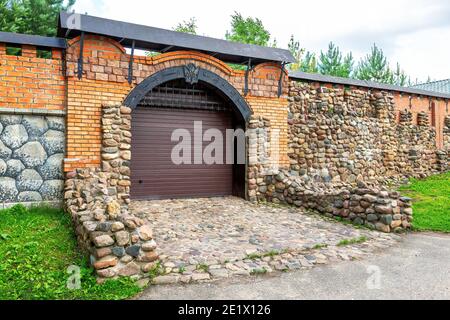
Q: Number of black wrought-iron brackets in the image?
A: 4